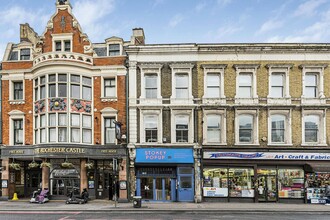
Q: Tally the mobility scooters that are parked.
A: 2